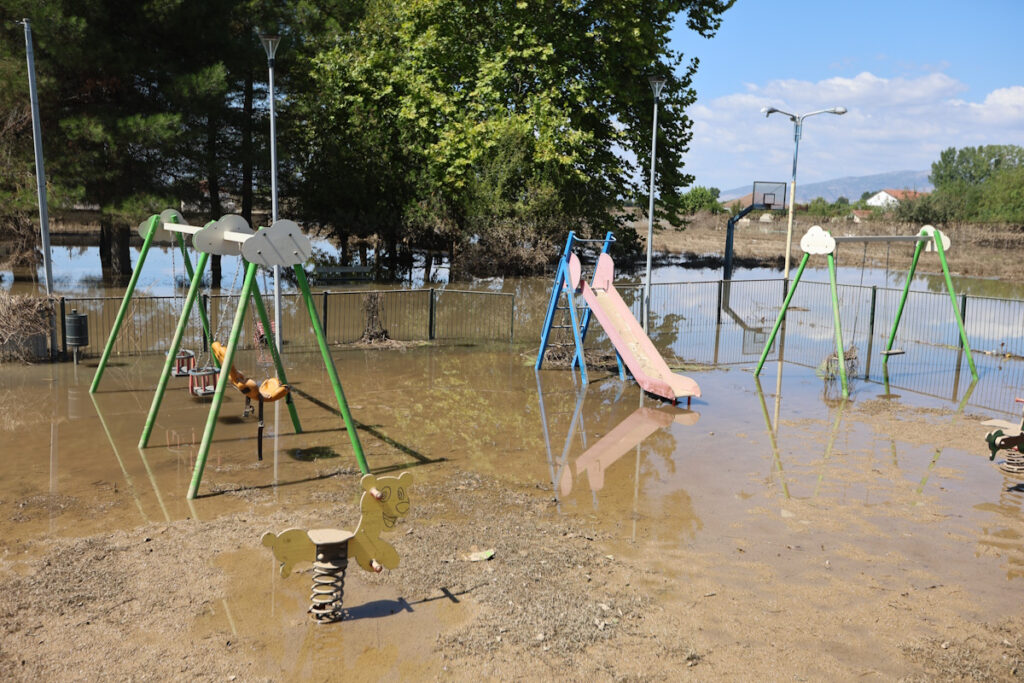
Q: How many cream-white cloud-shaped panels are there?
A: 5